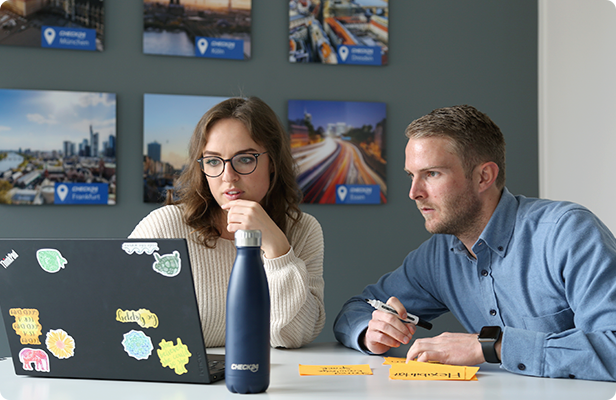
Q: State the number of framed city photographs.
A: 6